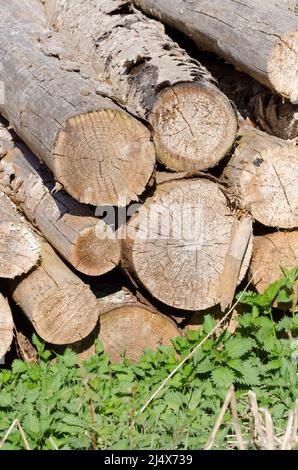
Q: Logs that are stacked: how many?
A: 11